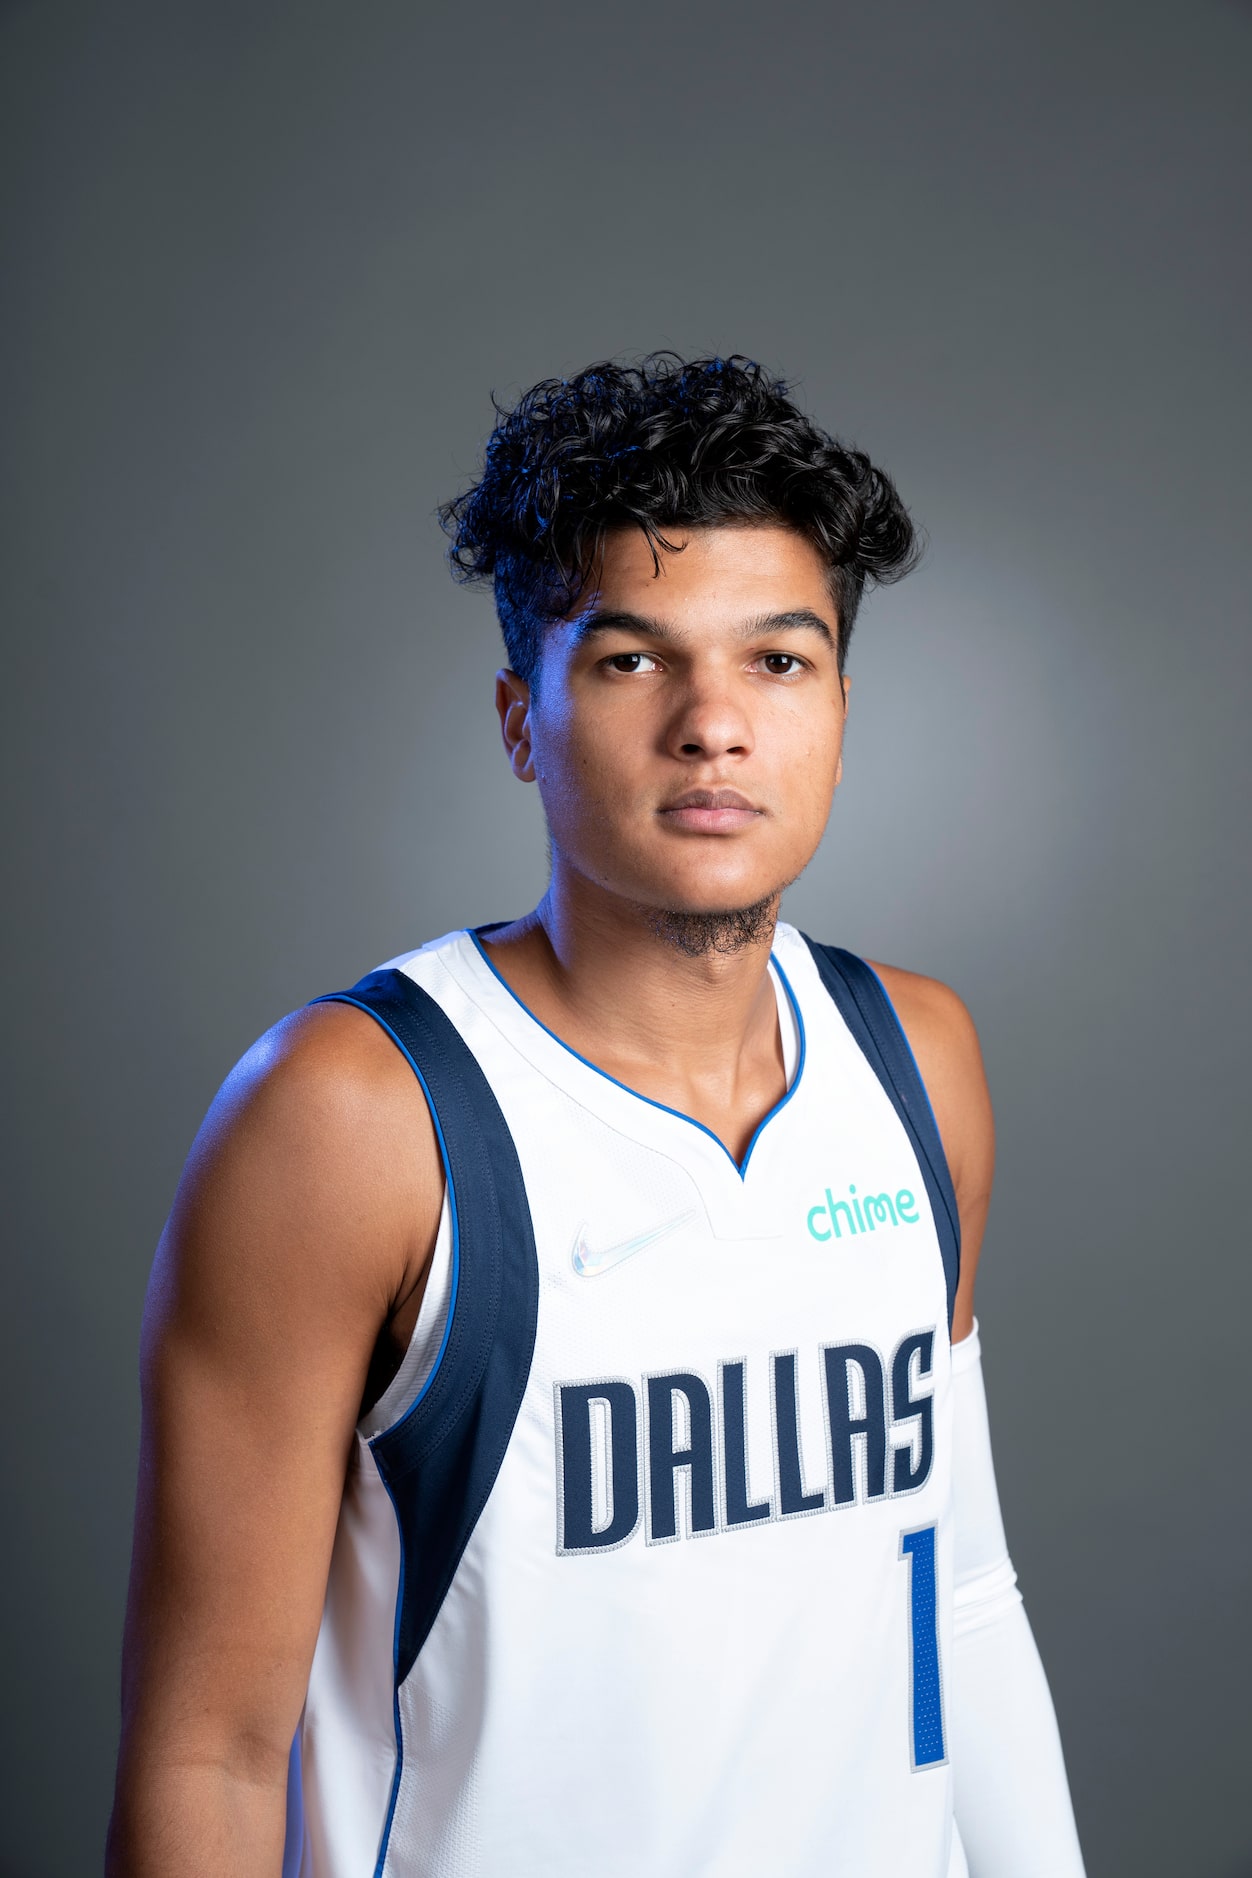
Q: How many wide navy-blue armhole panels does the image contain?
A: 2